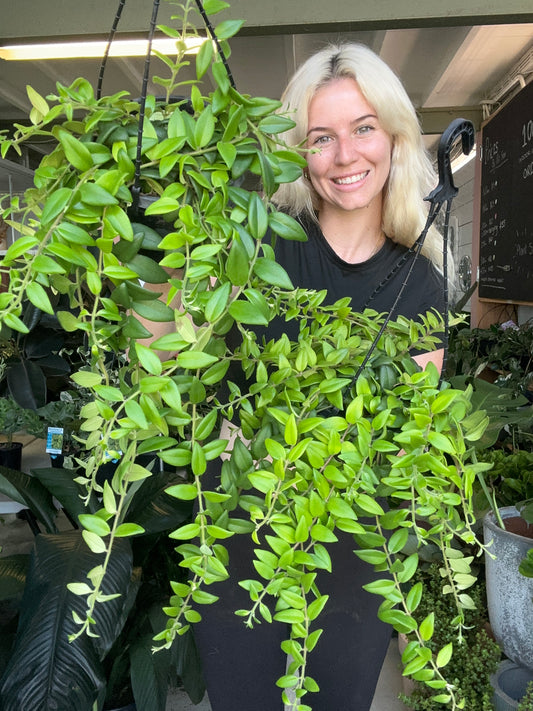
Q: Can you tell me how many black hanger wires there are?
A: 6